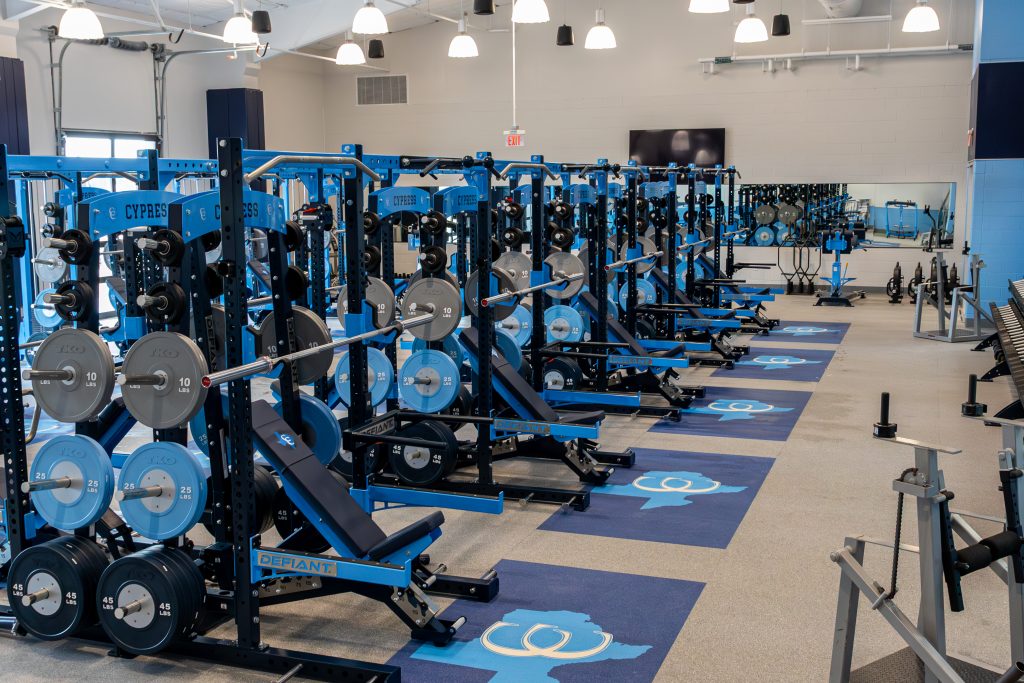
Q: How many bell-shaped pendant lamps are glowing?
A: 10